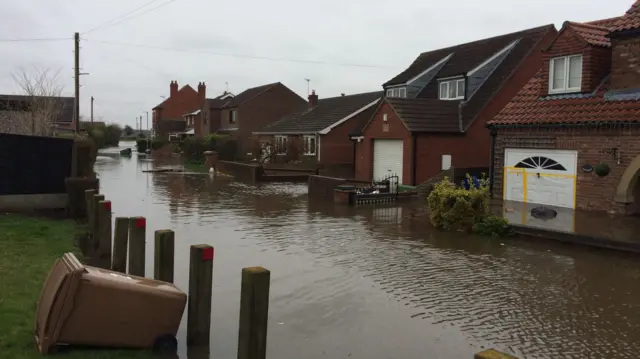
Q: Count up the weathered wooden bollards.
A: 9